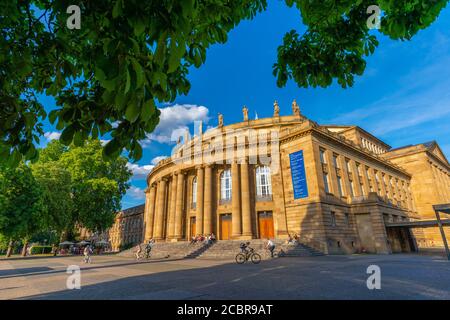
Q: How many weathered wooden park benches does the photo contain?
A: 0